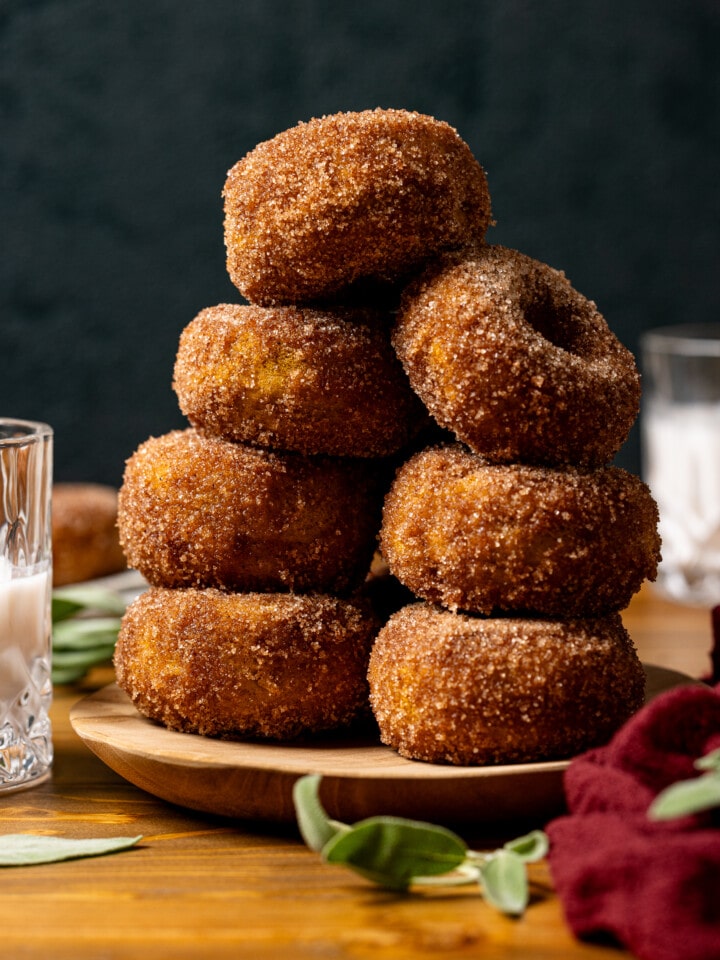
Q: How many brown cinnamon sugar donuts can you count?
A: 8